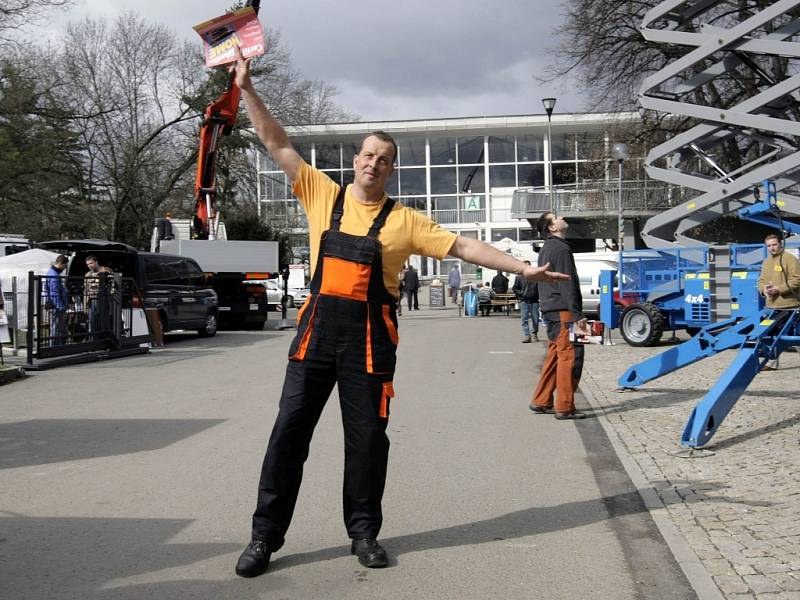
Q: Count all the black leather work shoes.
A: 2